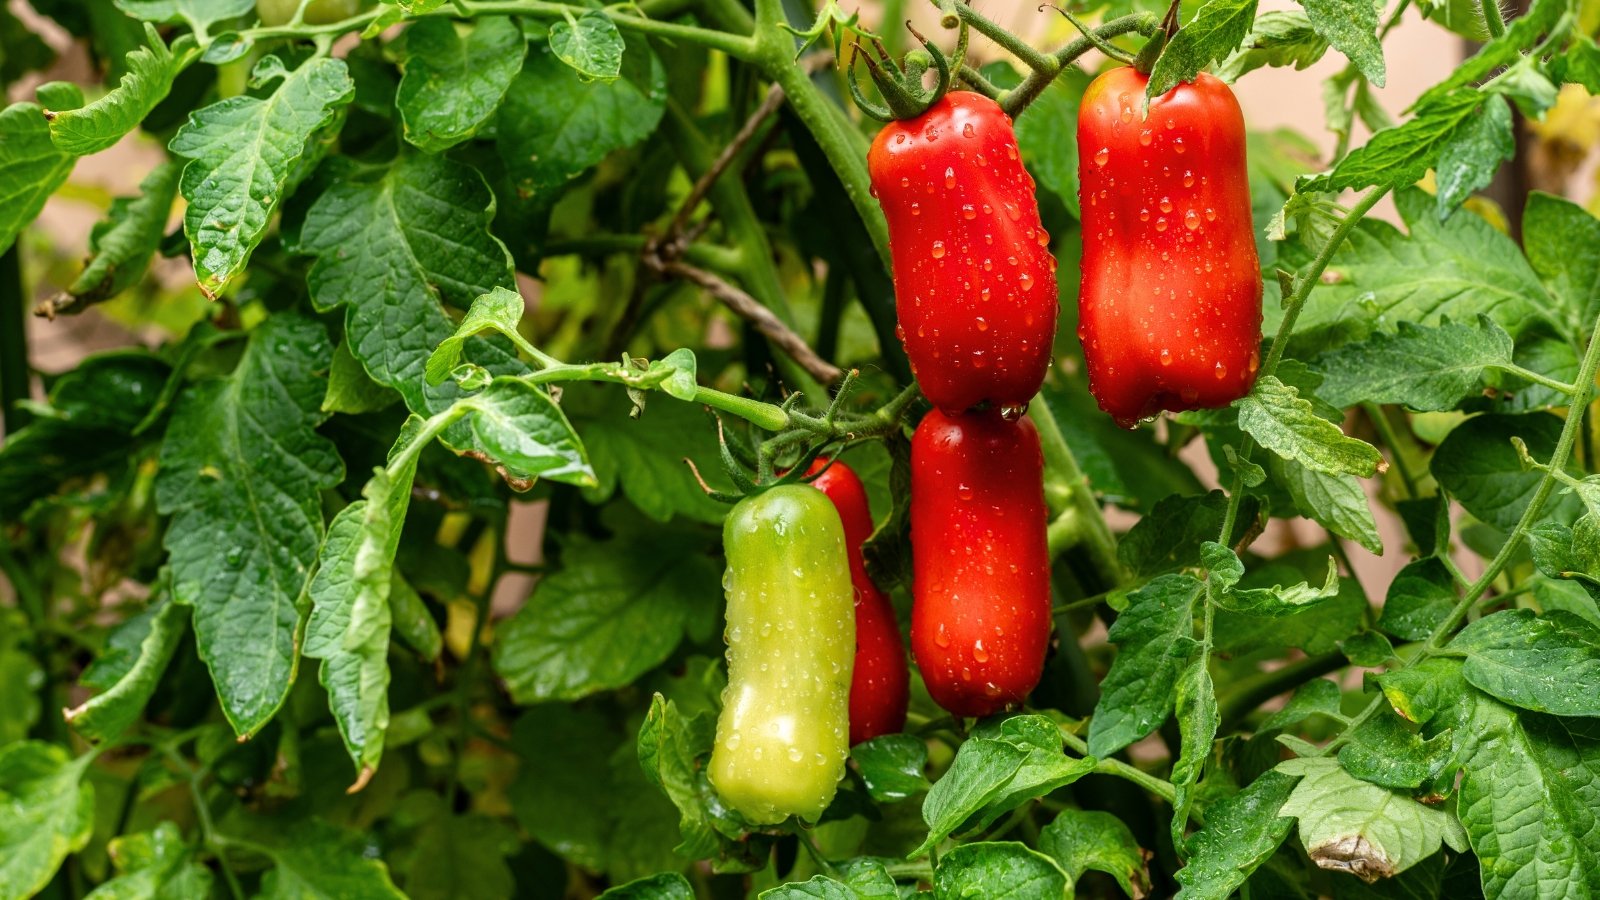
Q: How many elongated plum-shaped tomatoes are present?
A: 5